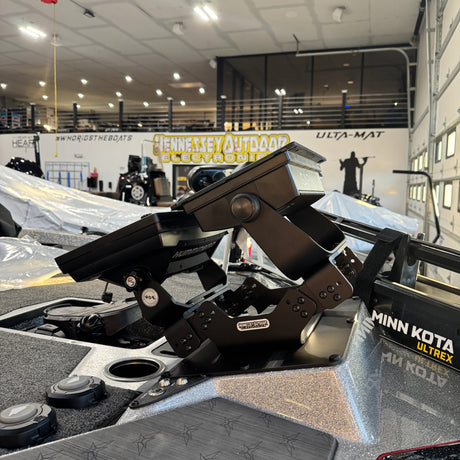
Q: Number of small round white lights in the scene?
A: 14